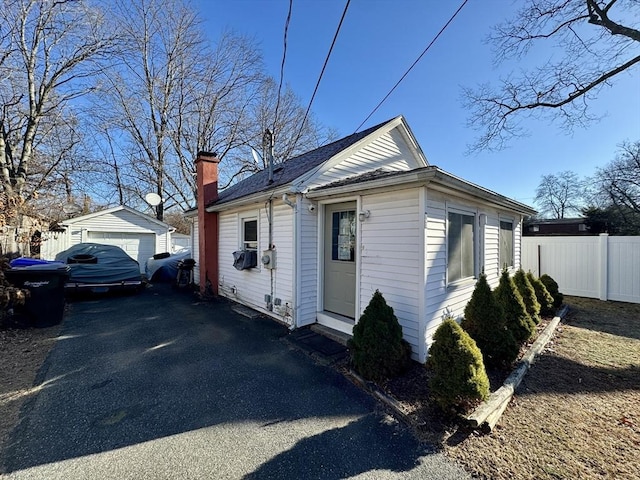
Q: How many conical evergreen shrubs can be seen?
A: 7